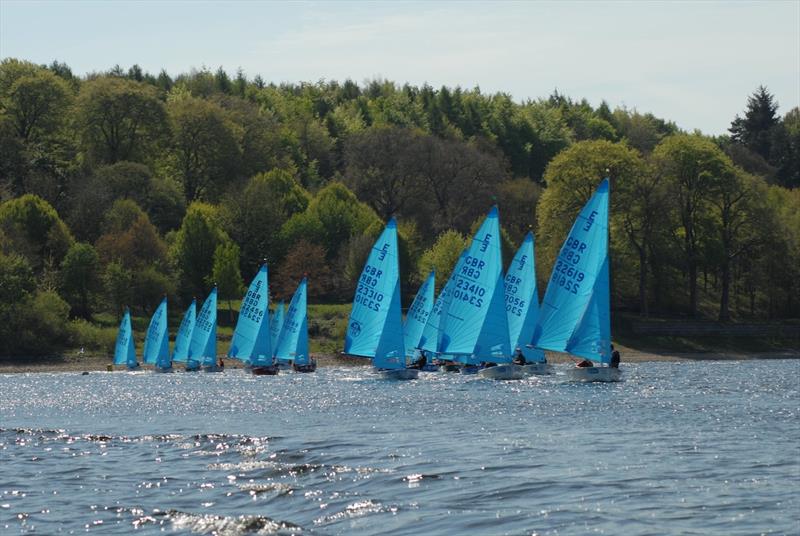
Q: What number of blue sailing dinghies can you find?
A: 13